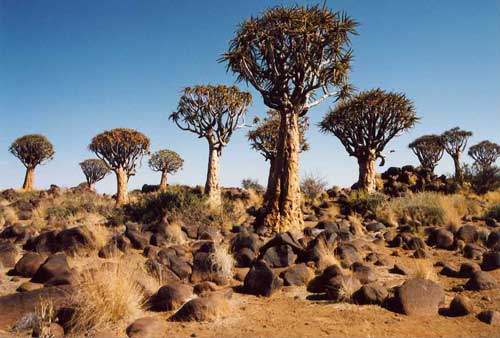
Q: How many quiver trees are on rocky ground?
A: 11